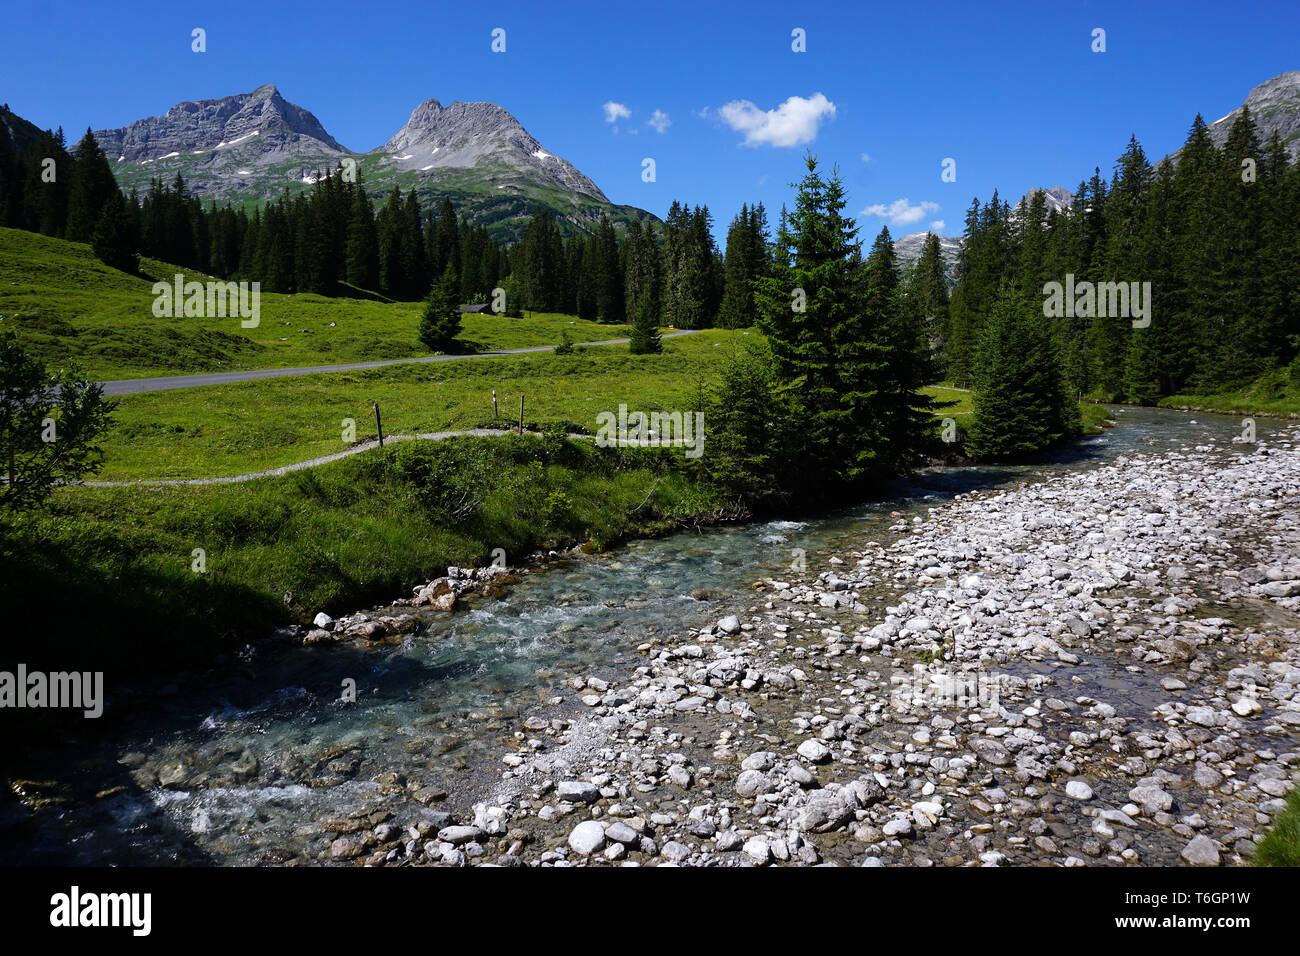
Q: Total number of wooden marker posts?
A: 3